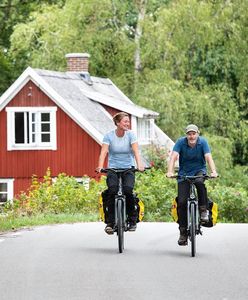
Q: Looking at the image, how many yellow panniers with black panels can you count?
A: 4